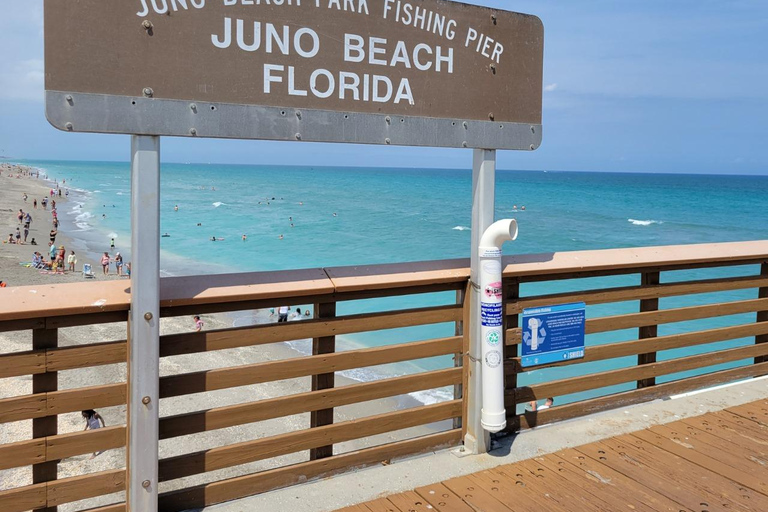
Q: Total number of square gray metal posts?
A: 2